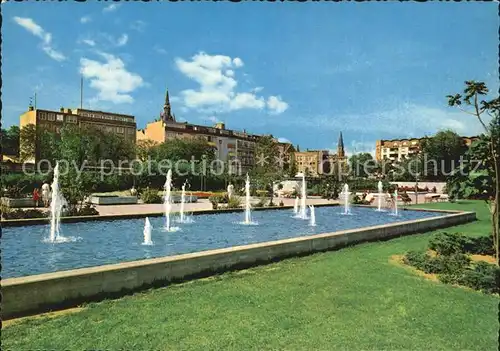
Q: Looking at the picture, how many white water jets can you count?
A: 11